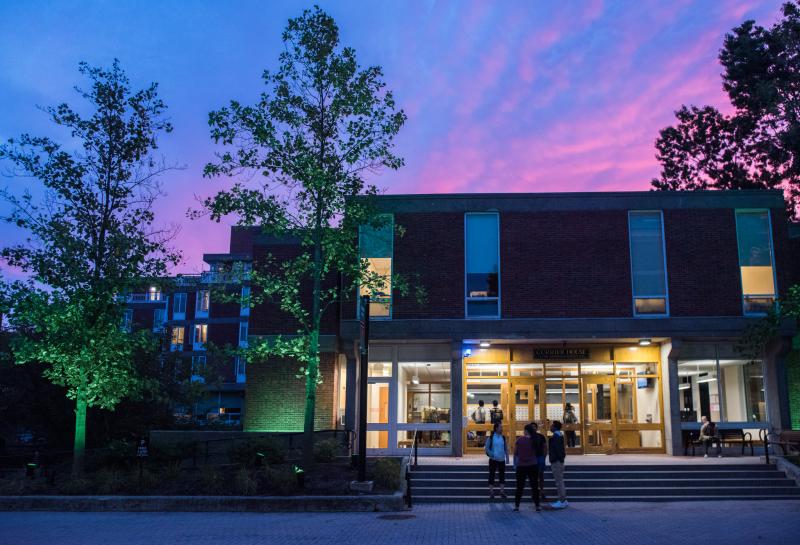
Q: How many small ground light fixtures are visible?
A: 3